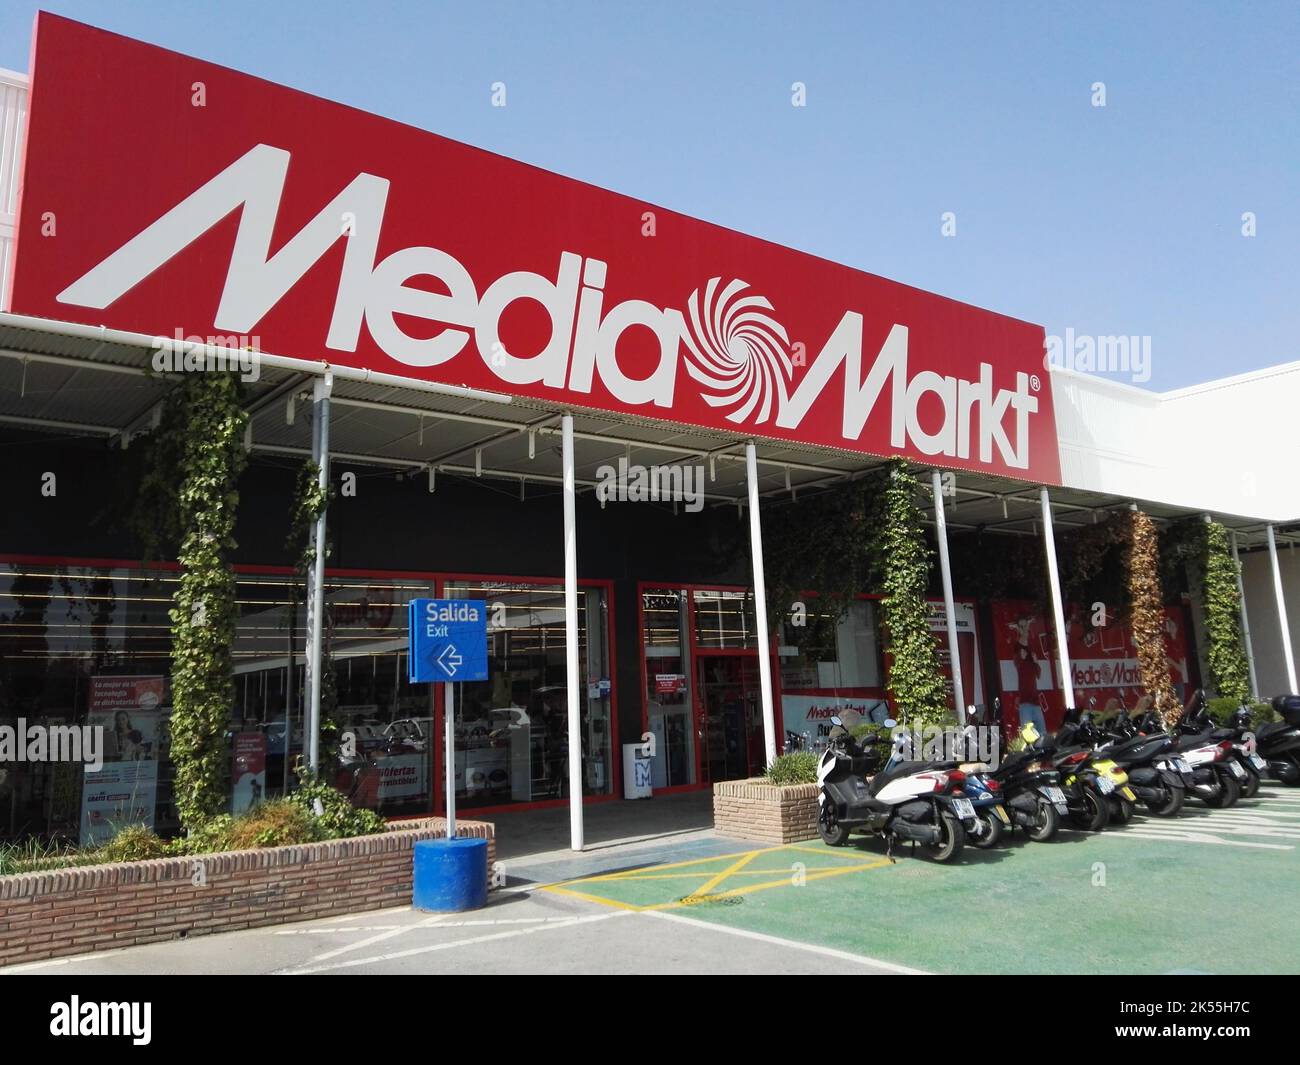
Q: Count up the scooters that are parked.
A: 9